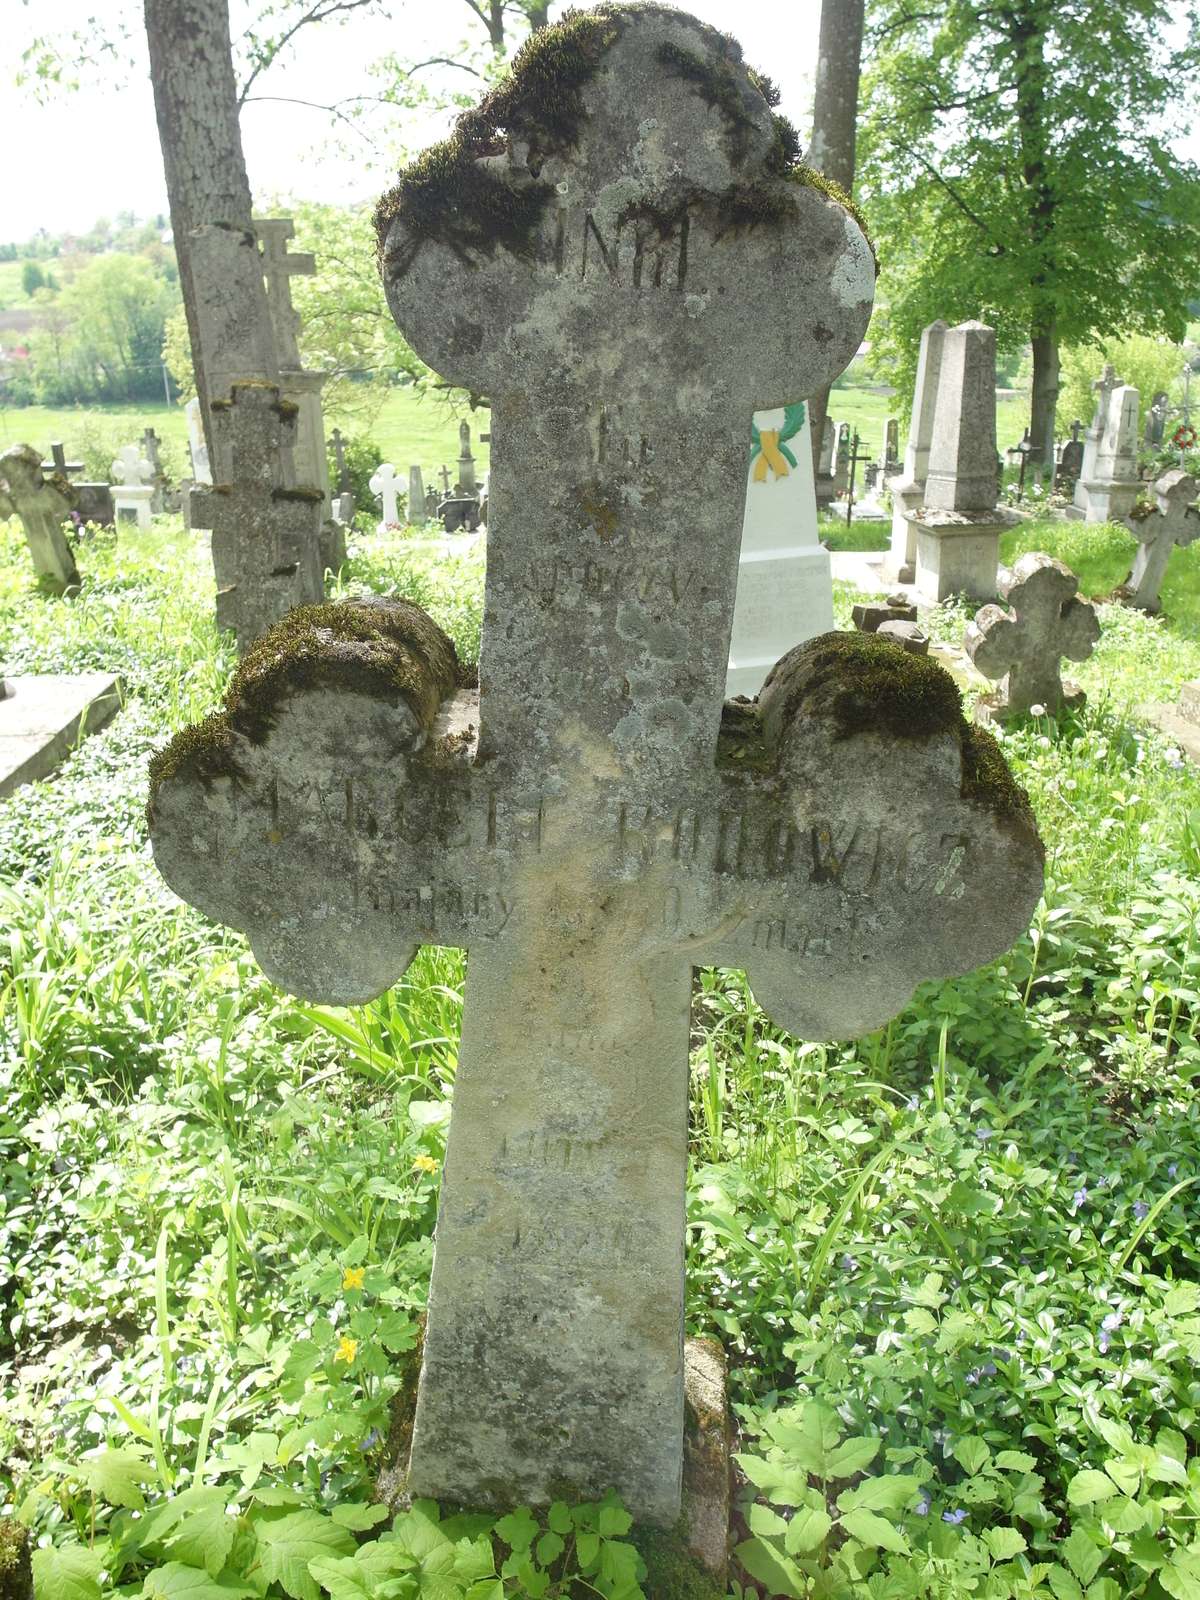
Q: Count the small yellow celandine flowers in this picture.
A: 3